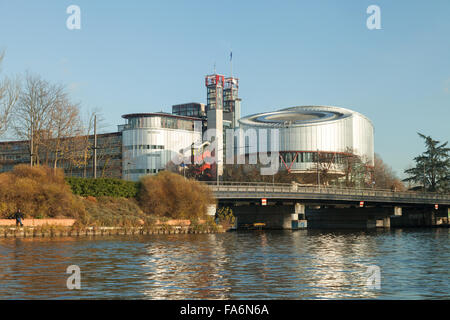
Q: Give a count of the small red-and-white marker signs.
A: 3